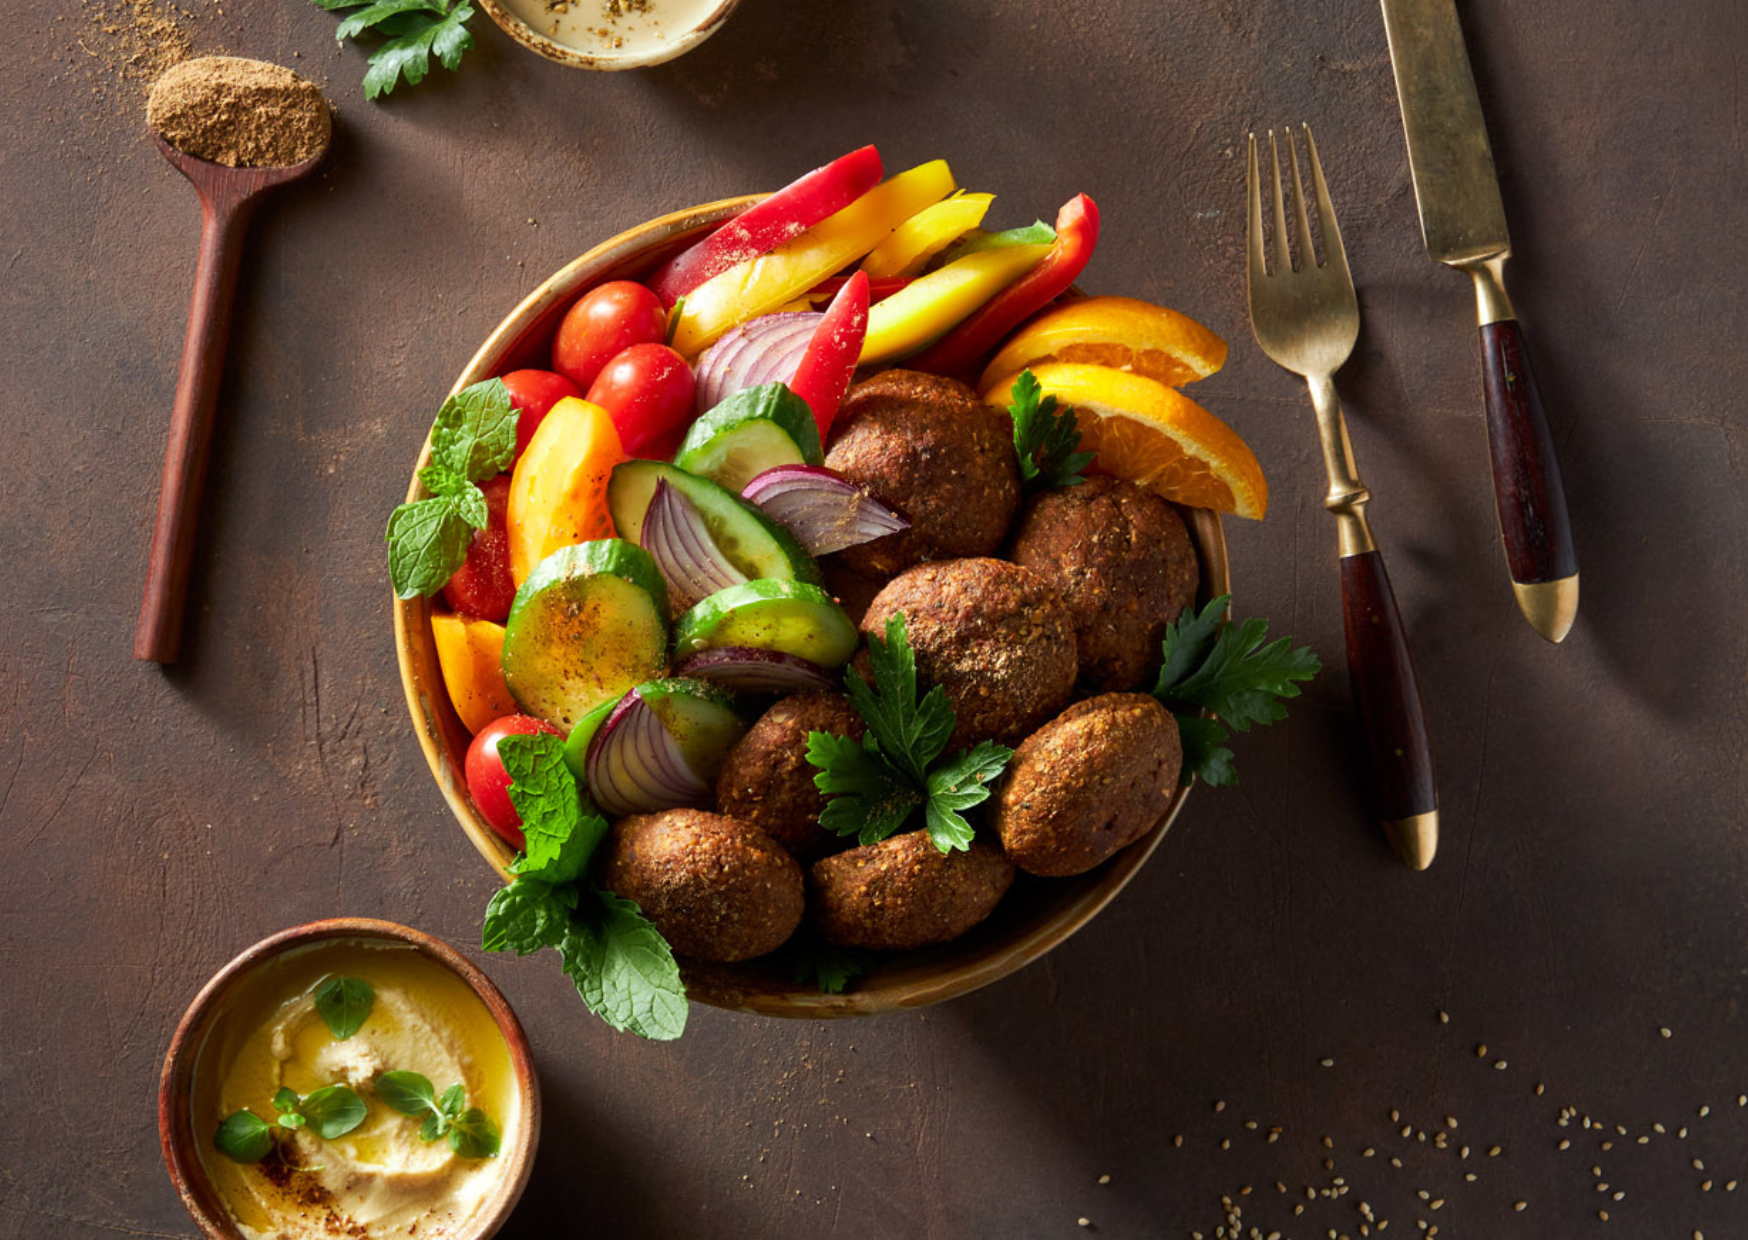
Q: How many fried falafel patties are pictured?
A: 7